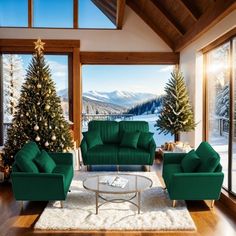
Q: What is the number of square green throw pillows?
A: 5